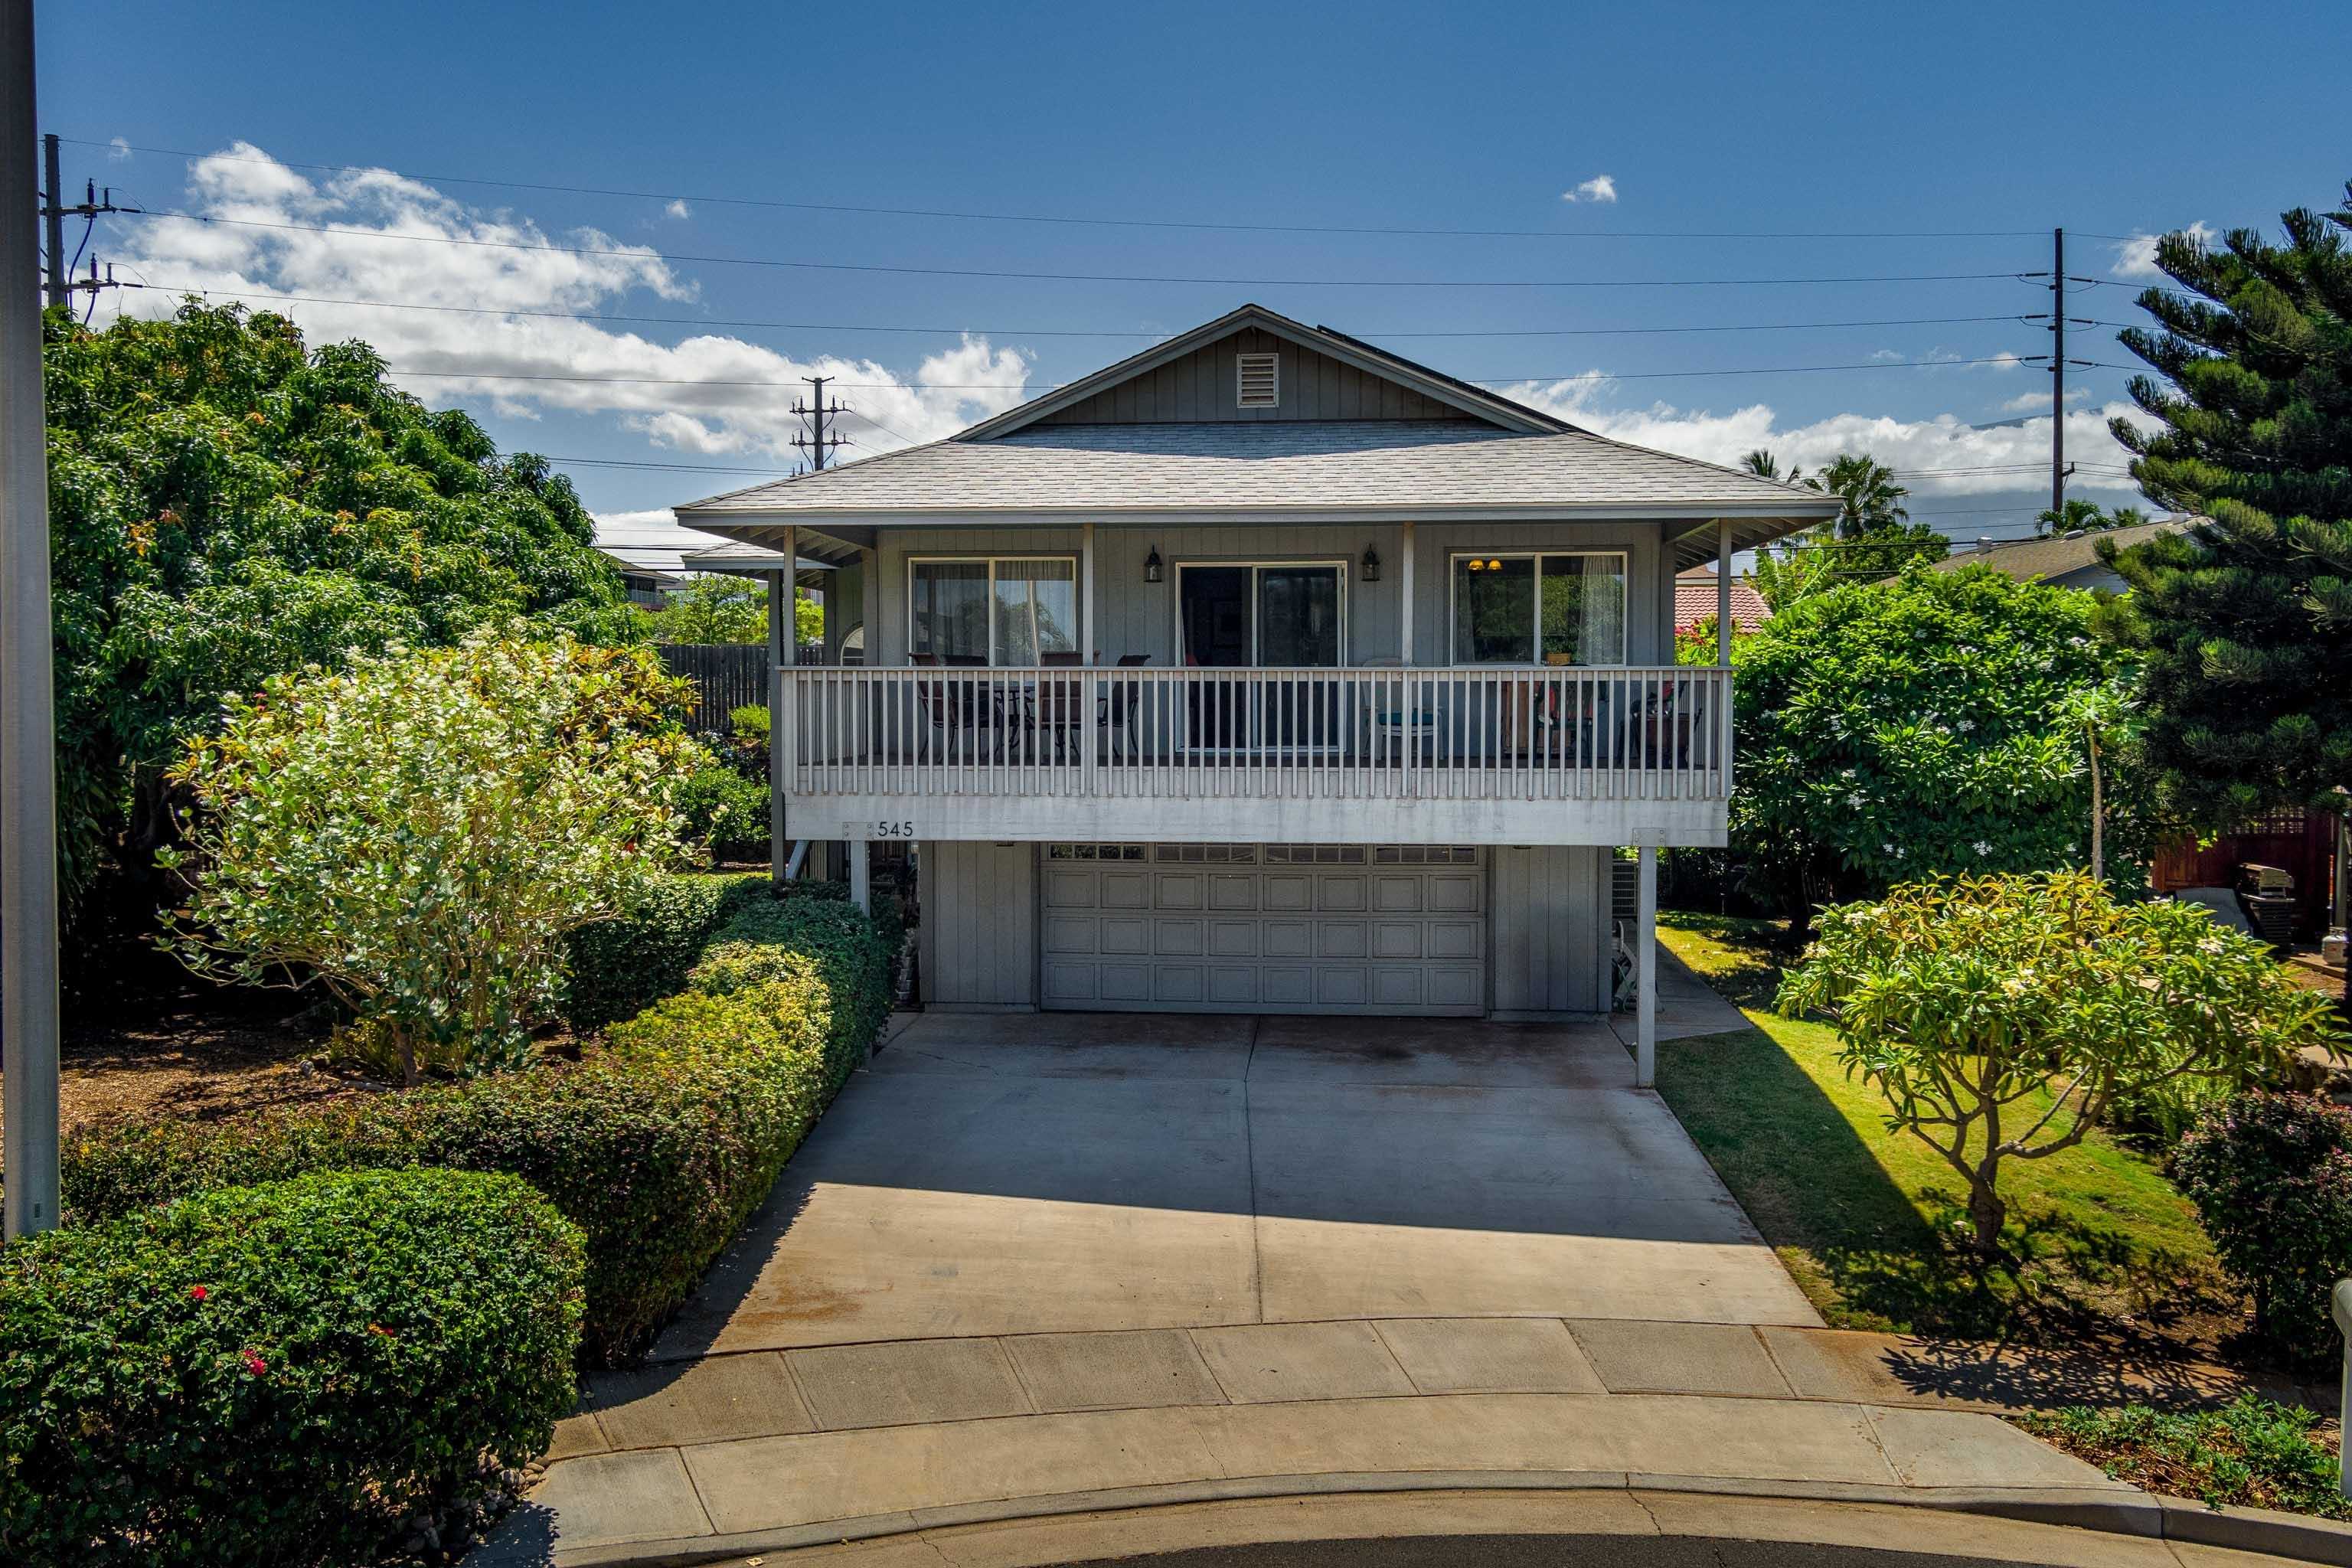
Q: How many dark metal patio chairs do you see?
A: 4